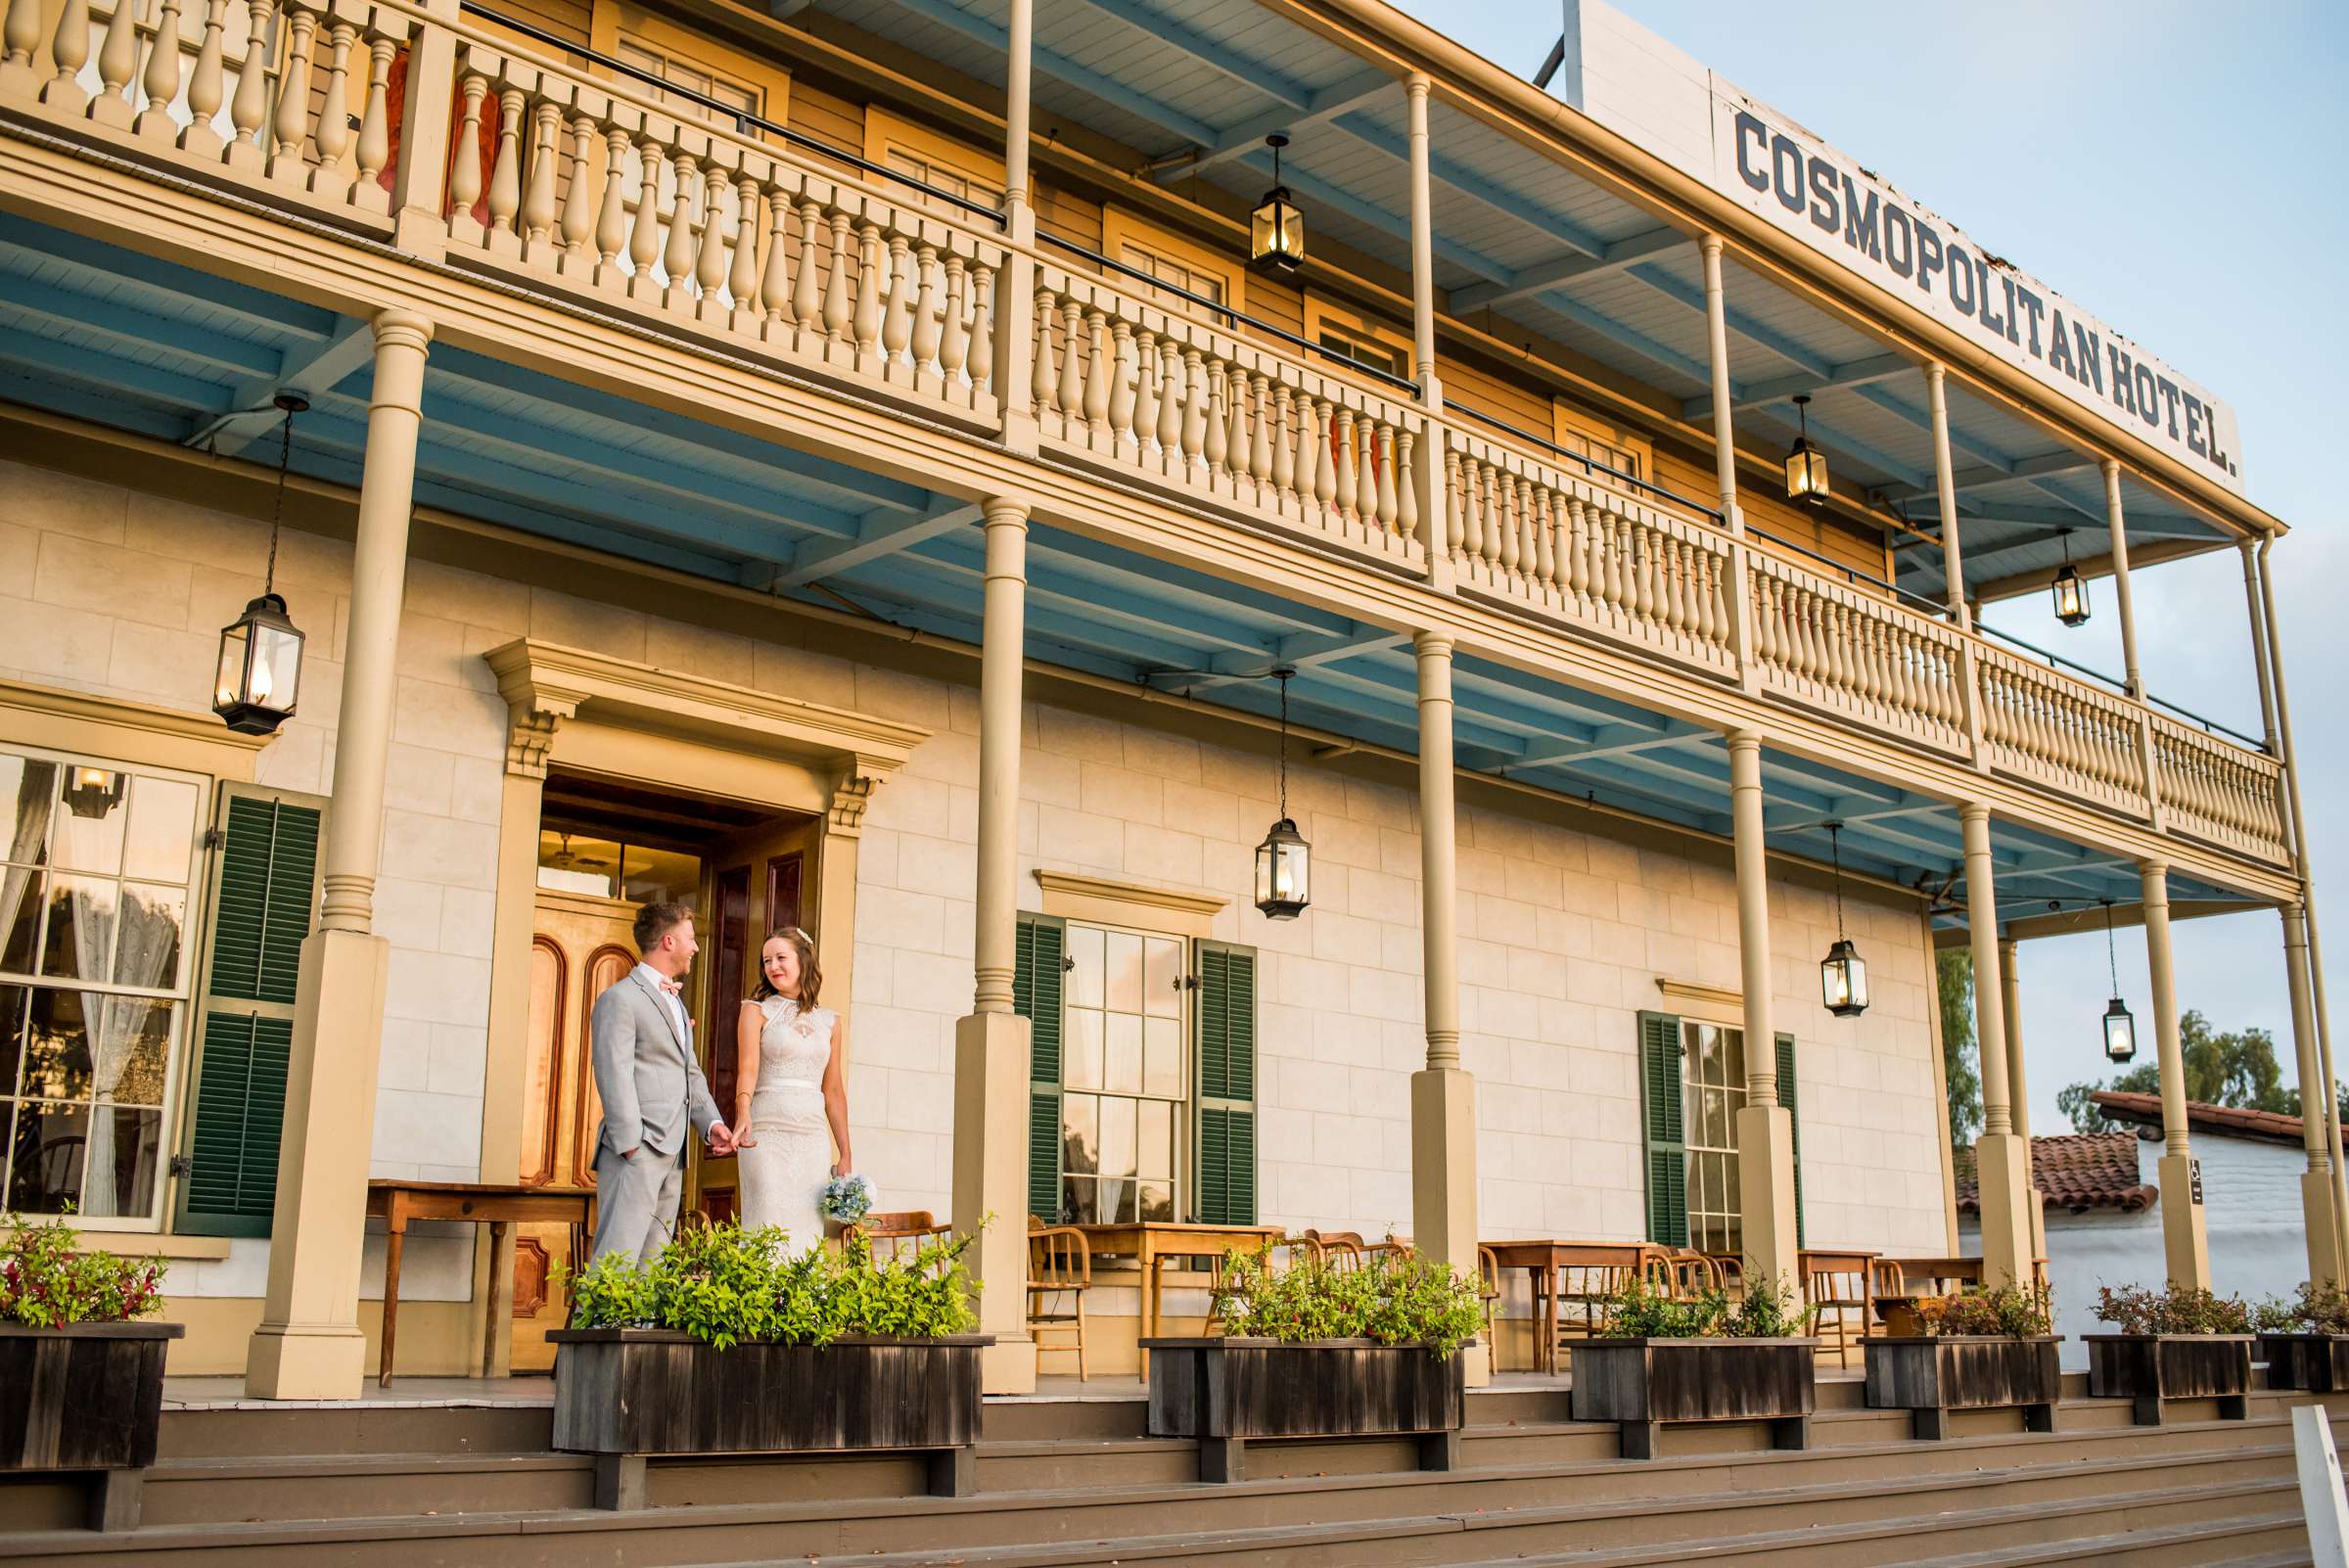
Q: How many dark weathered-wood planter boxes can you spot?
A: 7